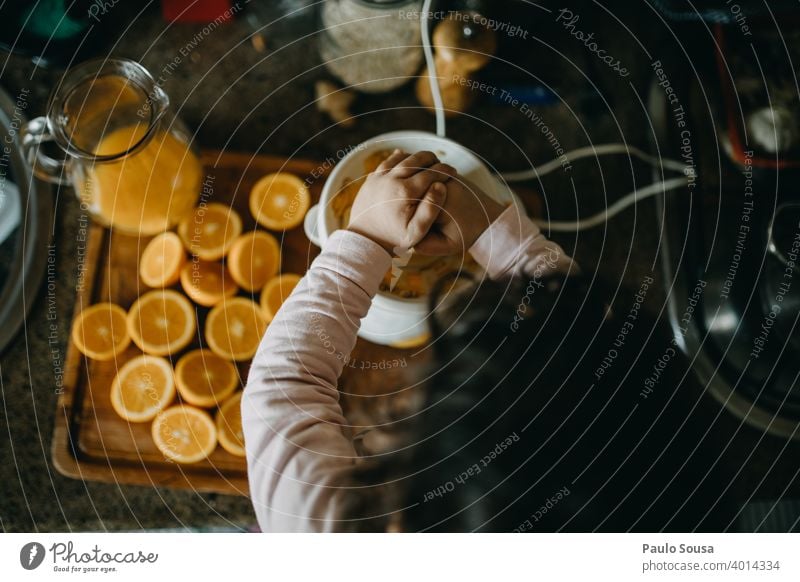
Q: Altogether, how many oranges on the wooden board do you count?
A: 13